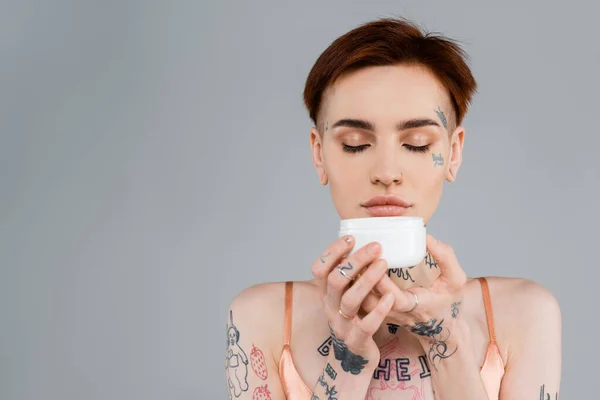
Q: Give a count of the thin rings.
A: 3